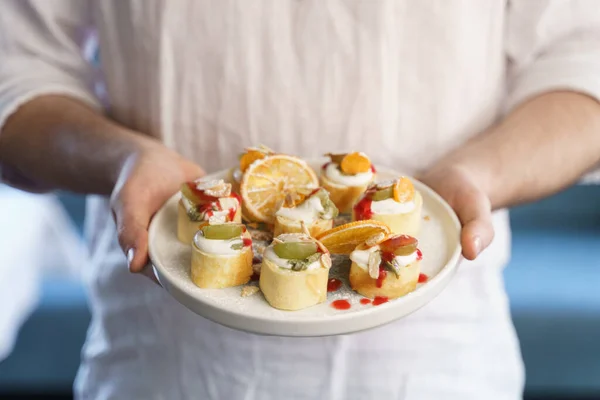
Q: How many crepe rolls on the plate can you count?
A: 8